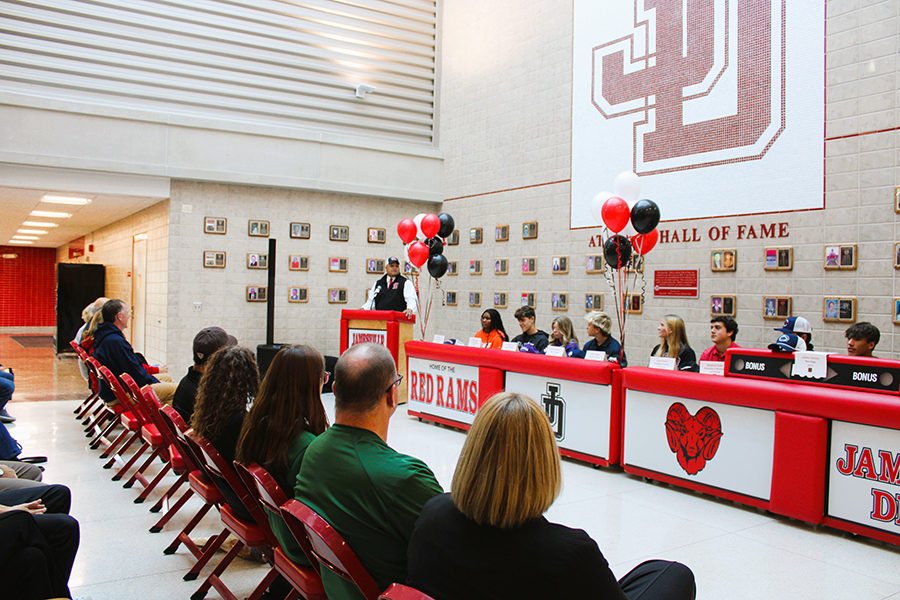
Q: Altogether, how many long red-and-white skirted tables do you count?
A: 2